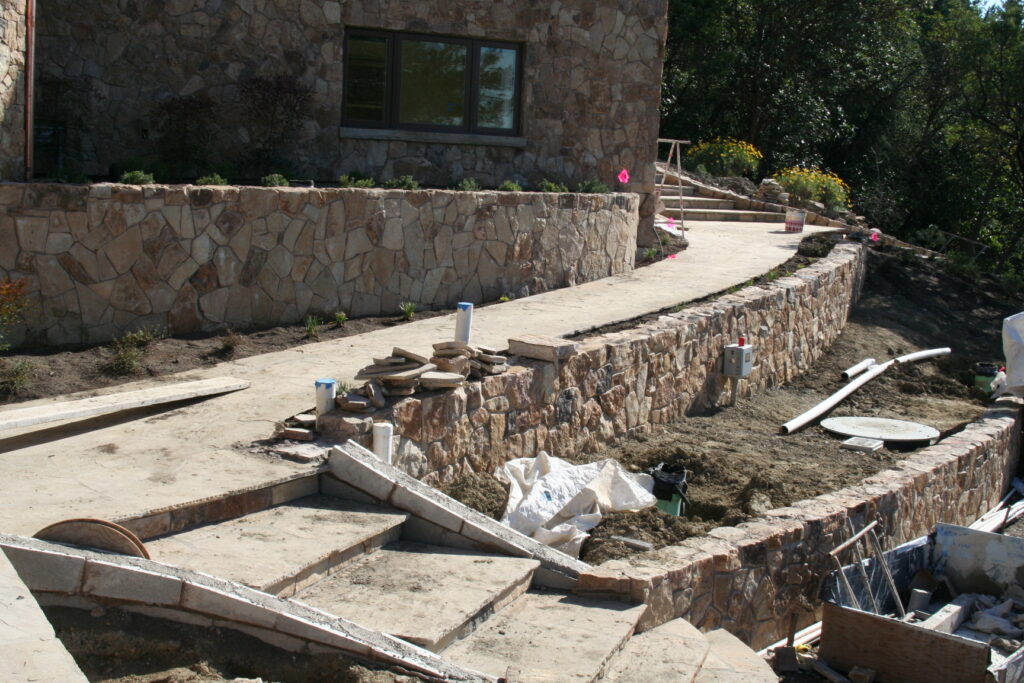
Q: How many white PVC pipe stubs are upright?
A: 3